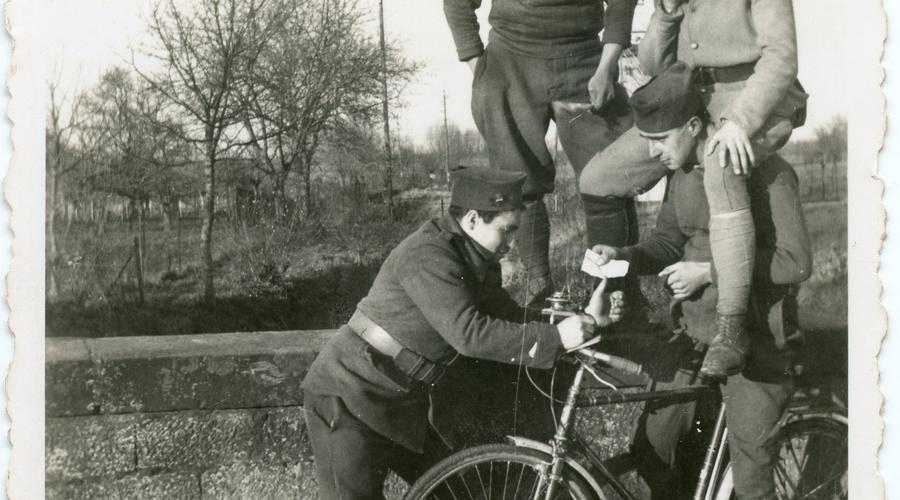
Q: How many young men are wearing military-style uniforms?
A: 4